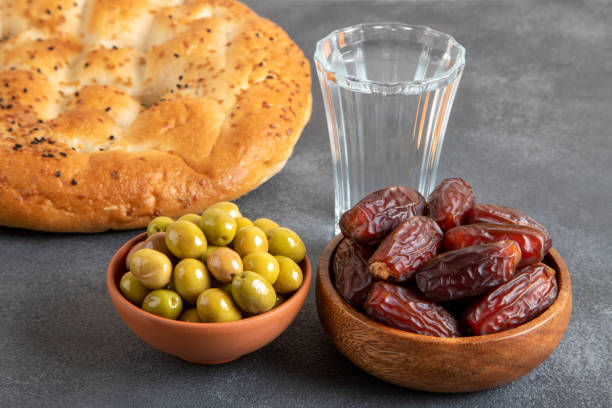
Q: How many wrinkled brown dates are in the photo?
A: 9